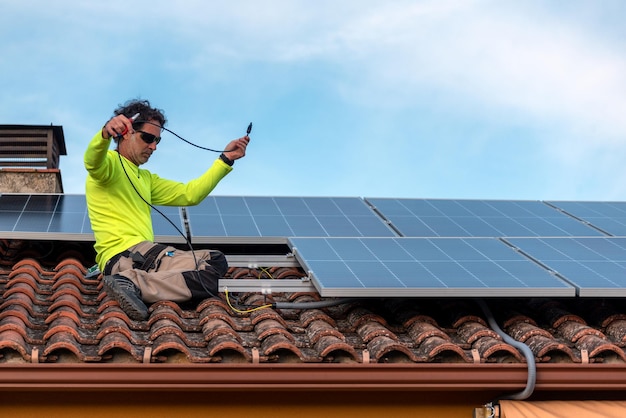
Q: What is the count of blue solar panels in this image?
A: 6